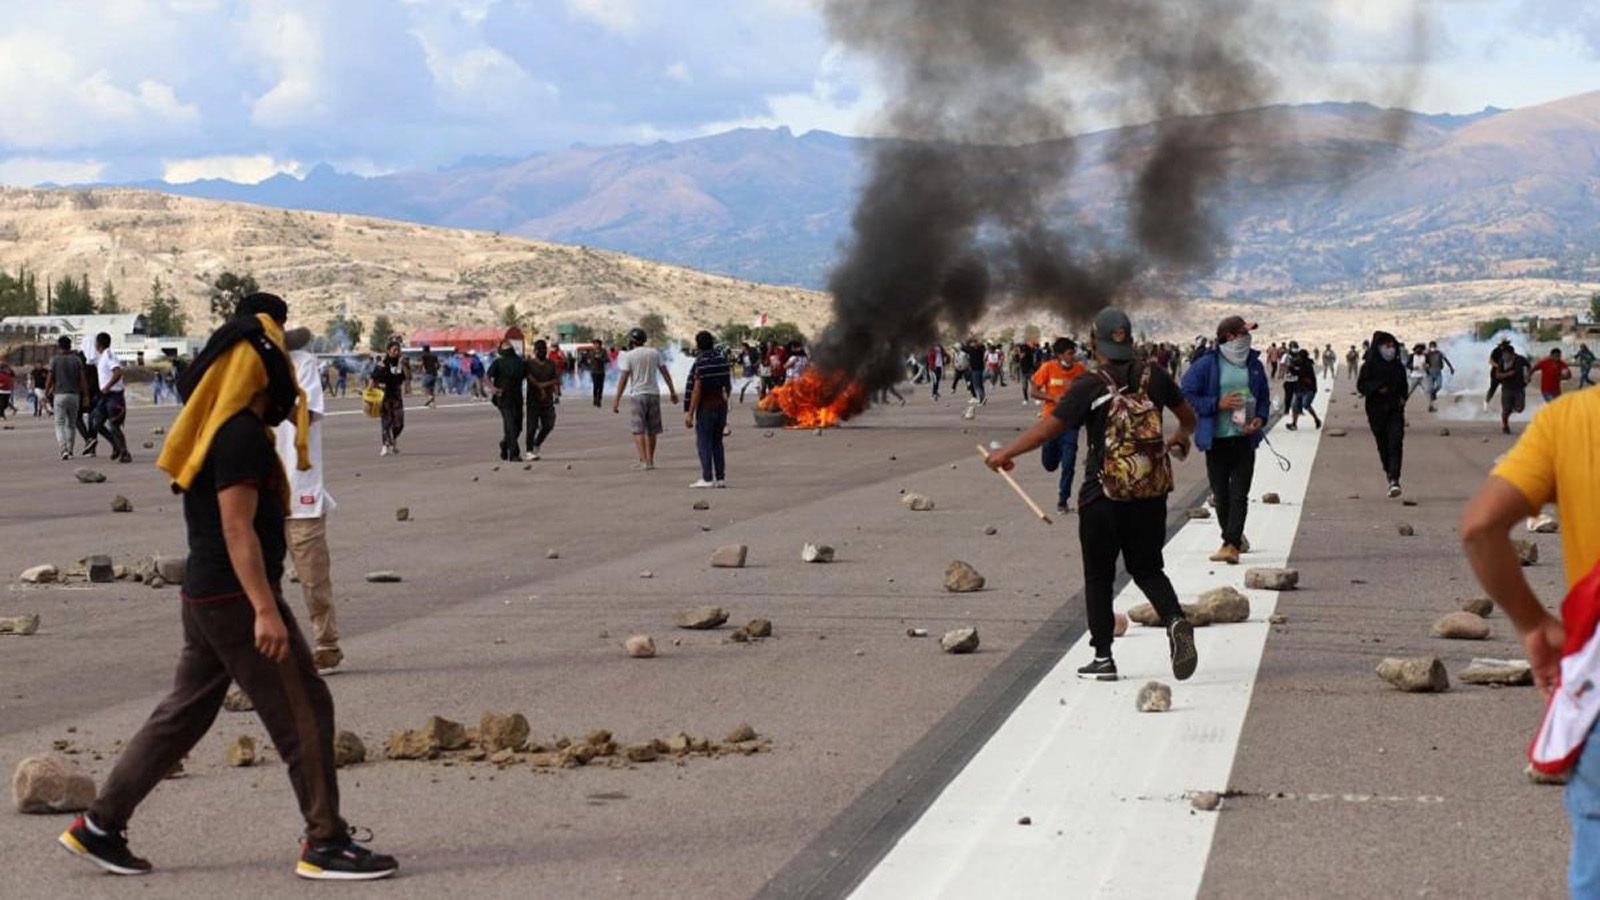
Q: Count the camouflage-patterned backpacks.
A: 1